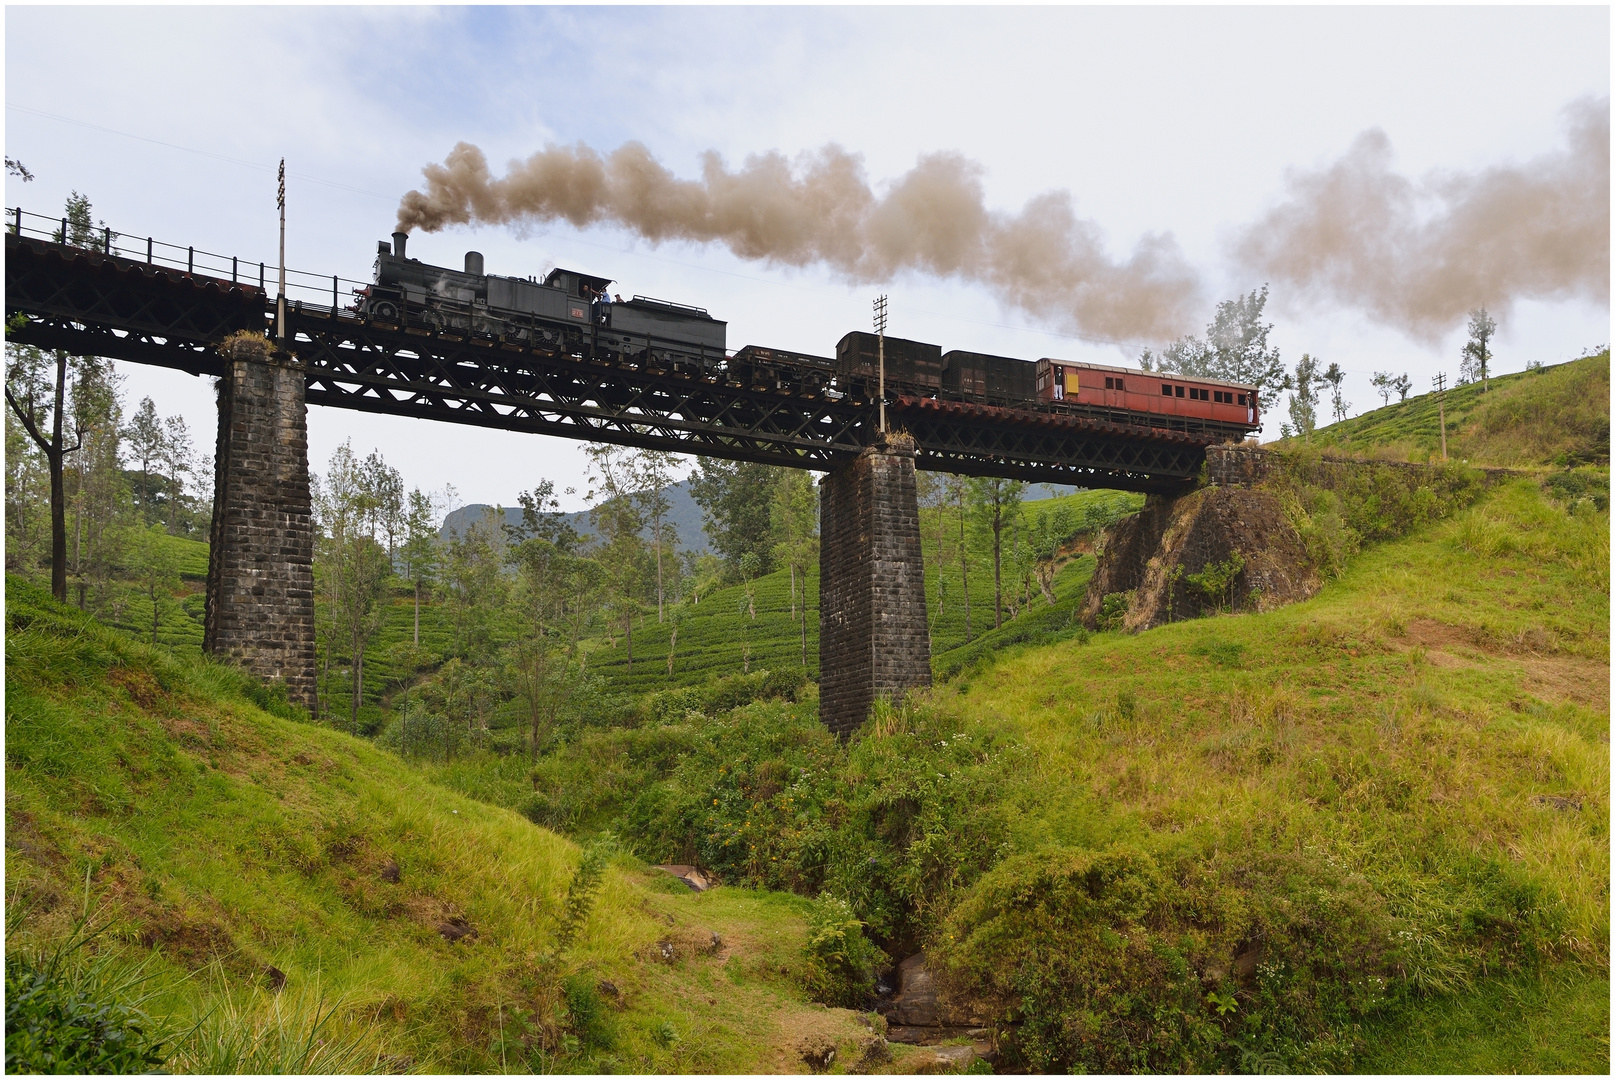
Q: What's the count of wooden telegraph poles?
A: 3